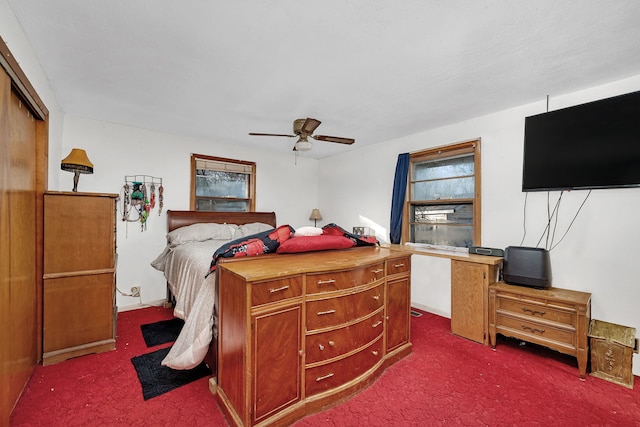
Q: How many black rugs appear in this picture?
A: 2